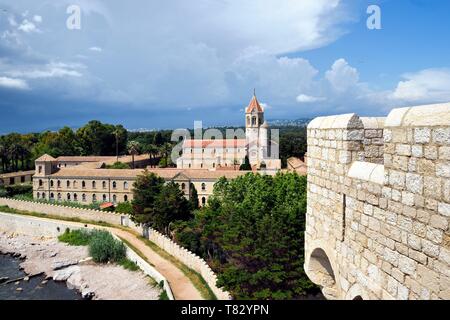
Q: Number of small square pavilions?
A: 1